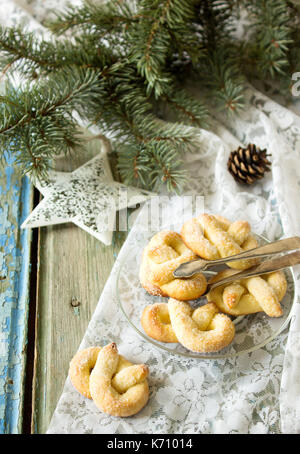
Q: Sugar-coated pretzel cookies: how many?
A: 5